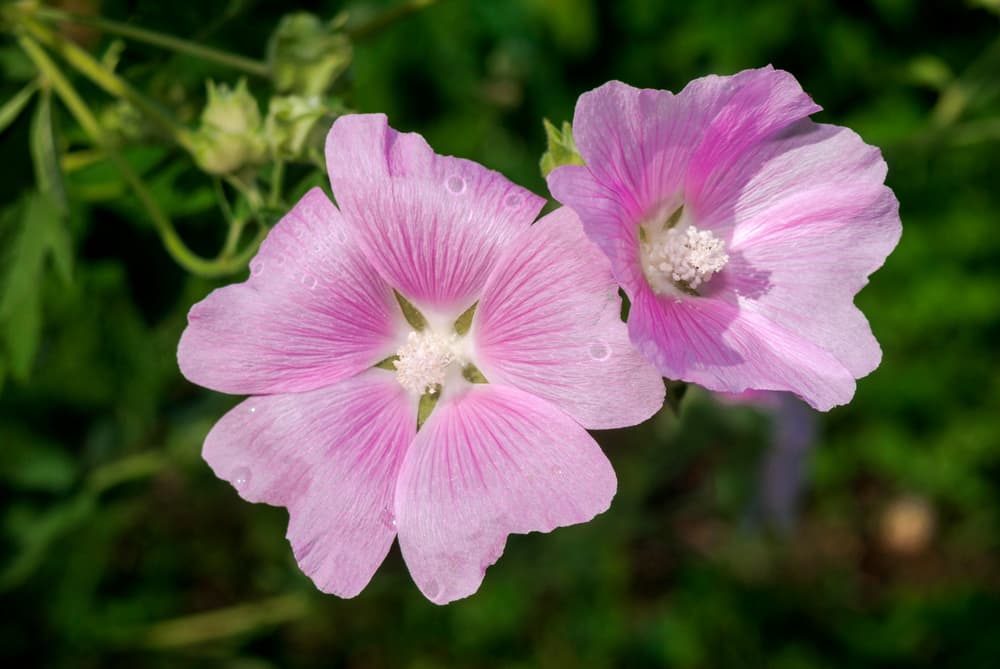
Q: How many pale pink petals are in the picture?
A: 10